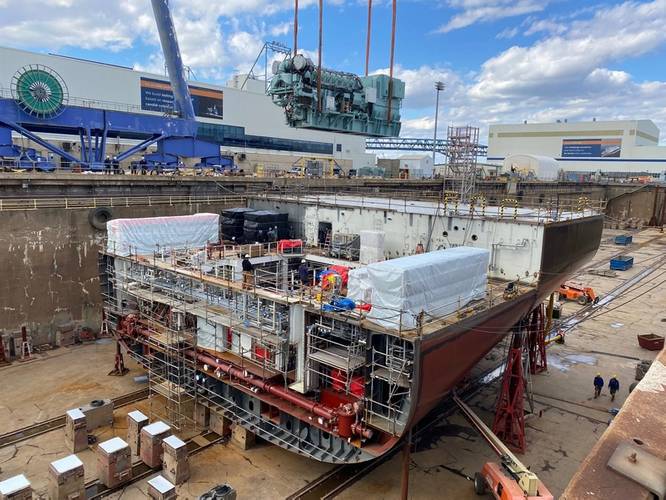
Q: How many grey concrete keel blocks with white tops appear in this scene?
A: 8